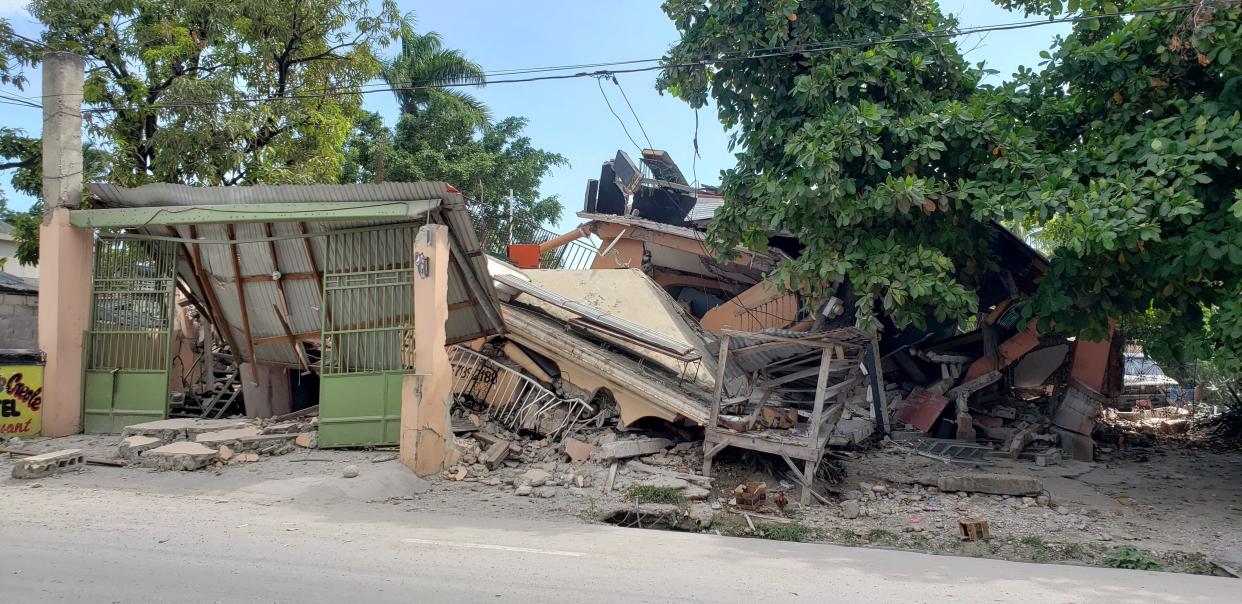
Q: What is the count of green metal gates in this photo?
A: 2